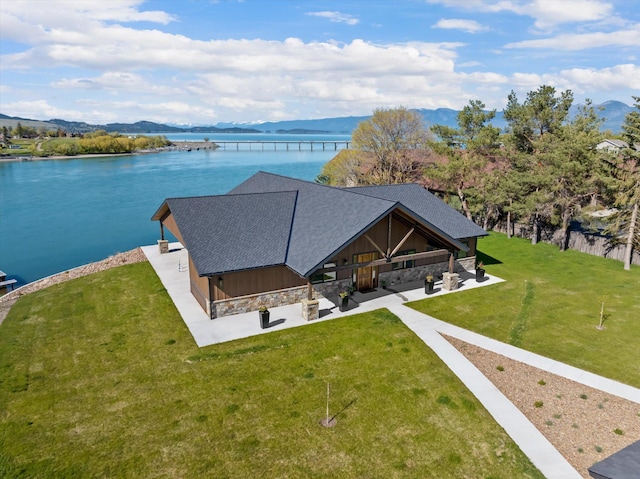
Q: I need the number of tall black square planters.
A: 4